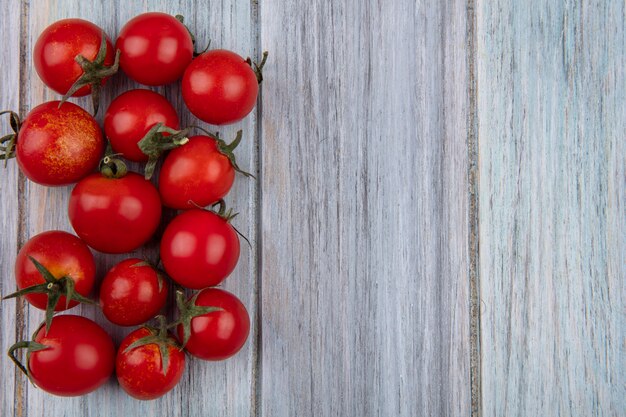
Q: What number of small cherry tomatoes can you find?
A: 13